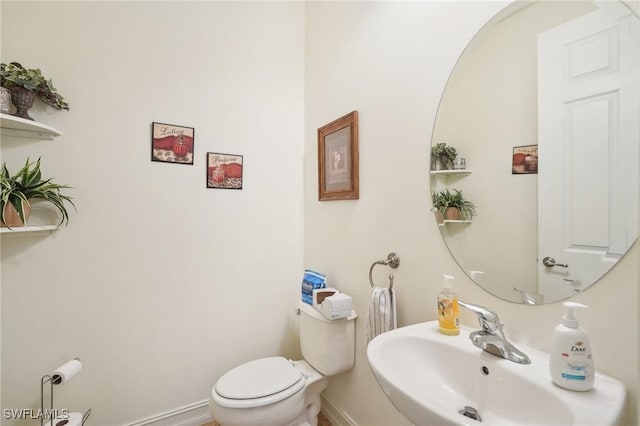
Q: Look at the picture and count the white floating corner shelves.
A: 2